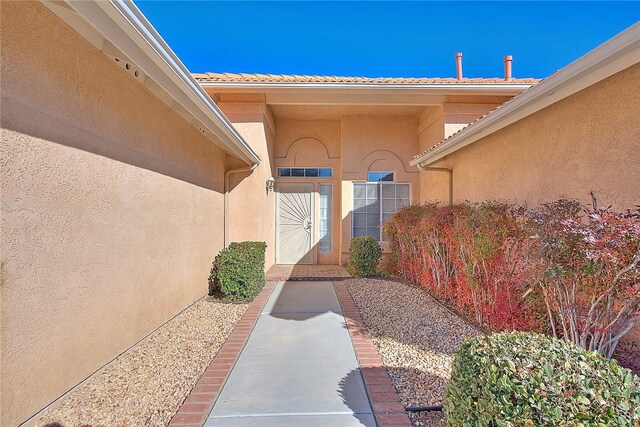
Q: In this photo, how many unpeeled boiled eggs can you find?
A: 0